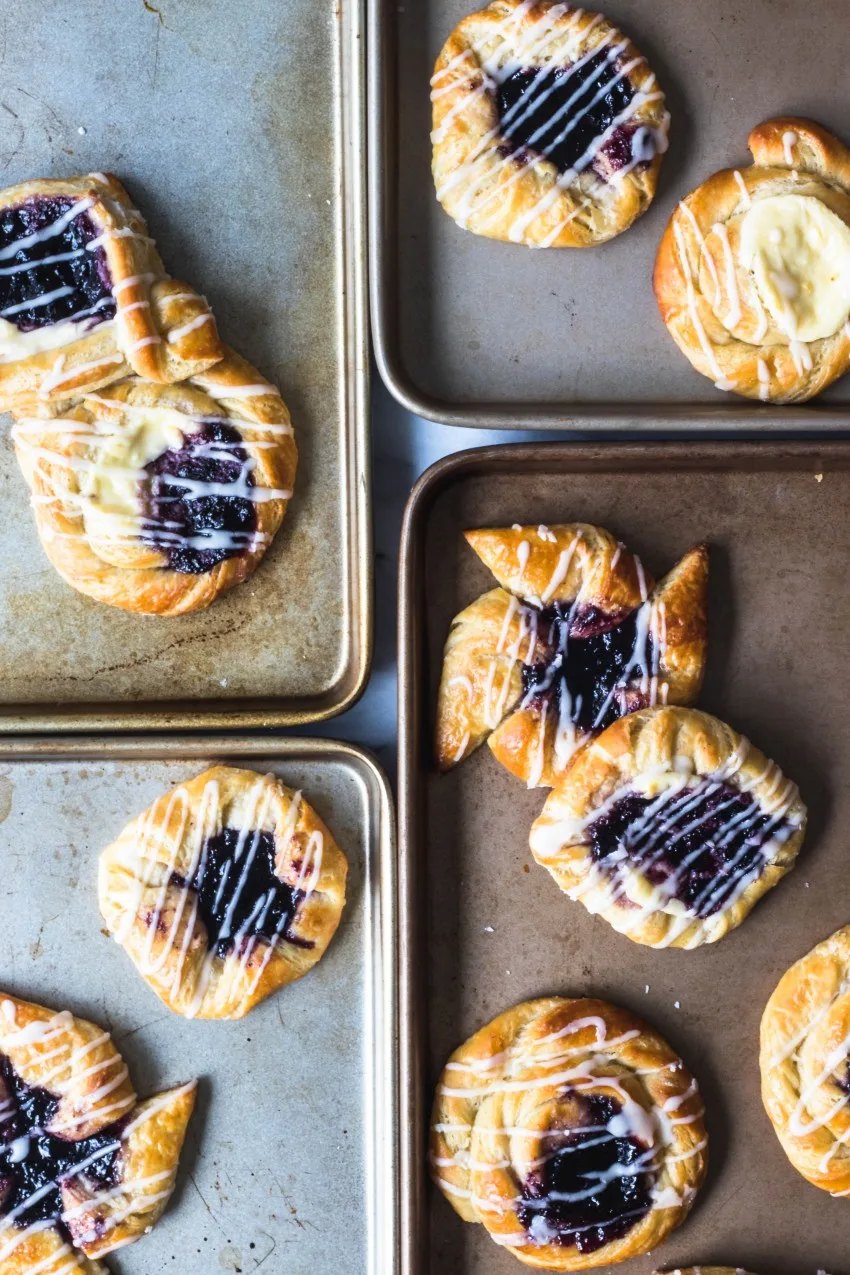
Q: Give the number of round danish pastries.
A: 7